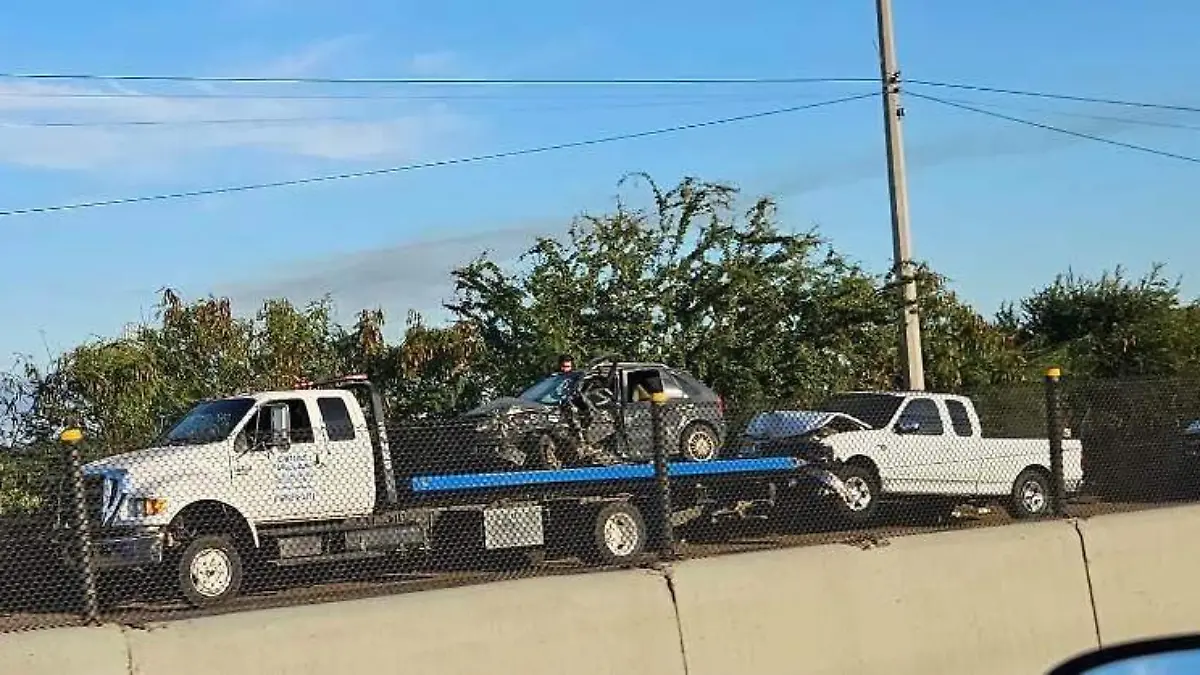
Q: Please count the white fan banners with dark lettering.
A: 0